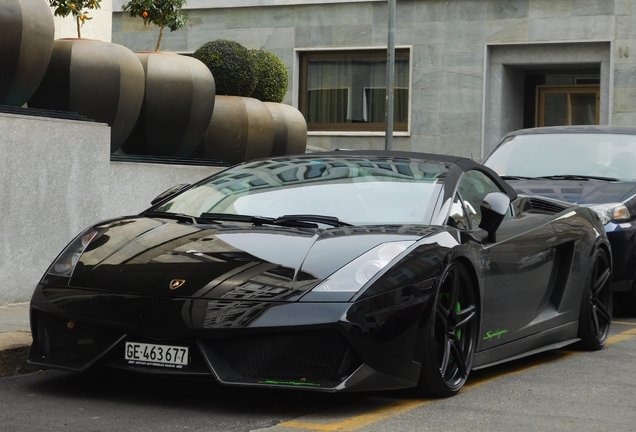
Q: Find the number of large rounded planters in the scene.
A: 5